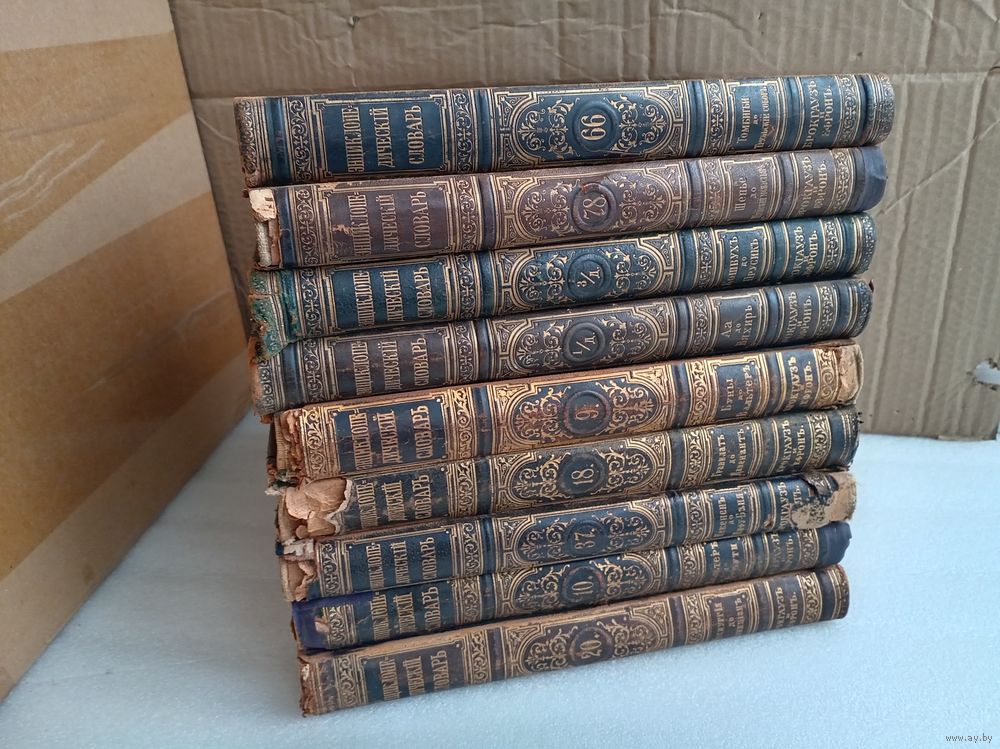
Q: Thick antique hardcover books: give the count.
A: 9